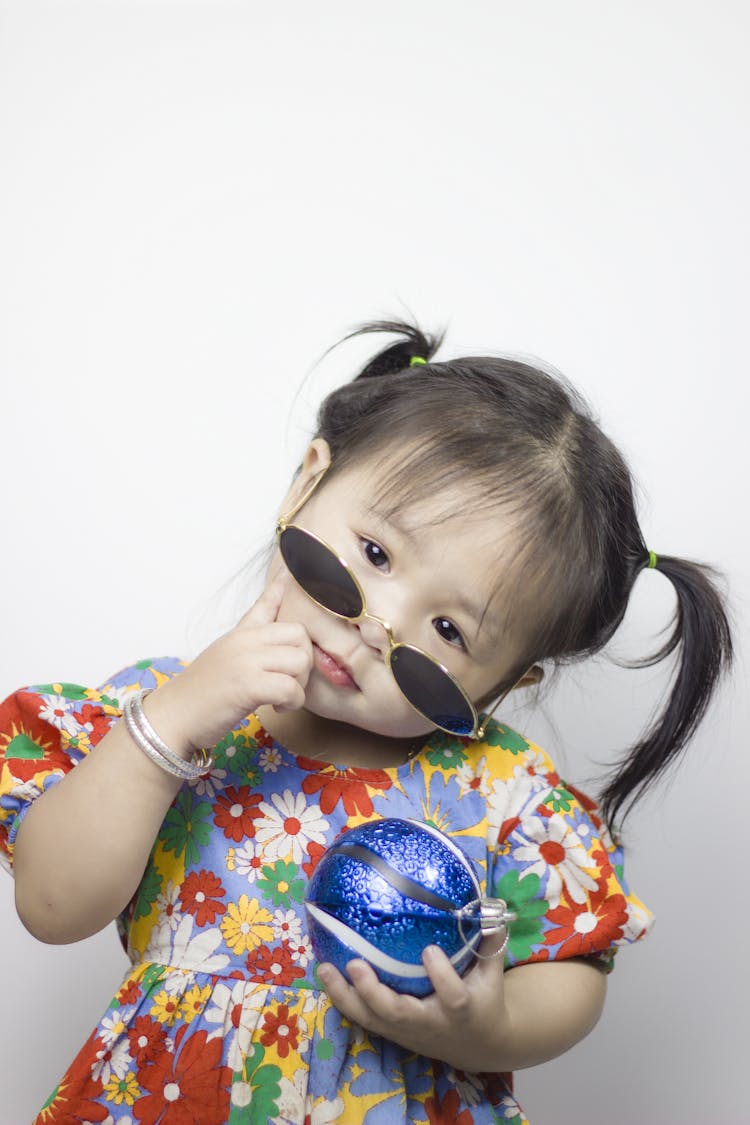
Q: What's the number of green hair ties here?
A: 2